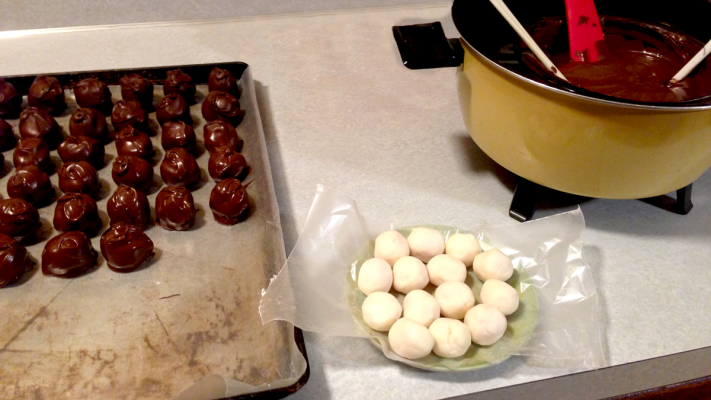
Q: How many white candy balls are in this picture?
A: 14